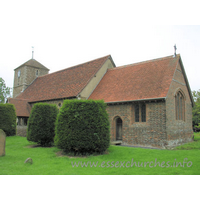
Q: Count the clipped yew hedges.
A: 3